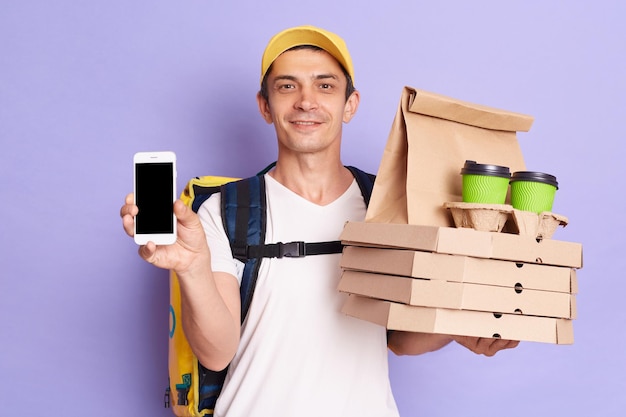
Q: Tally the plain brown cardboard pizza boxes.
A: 4